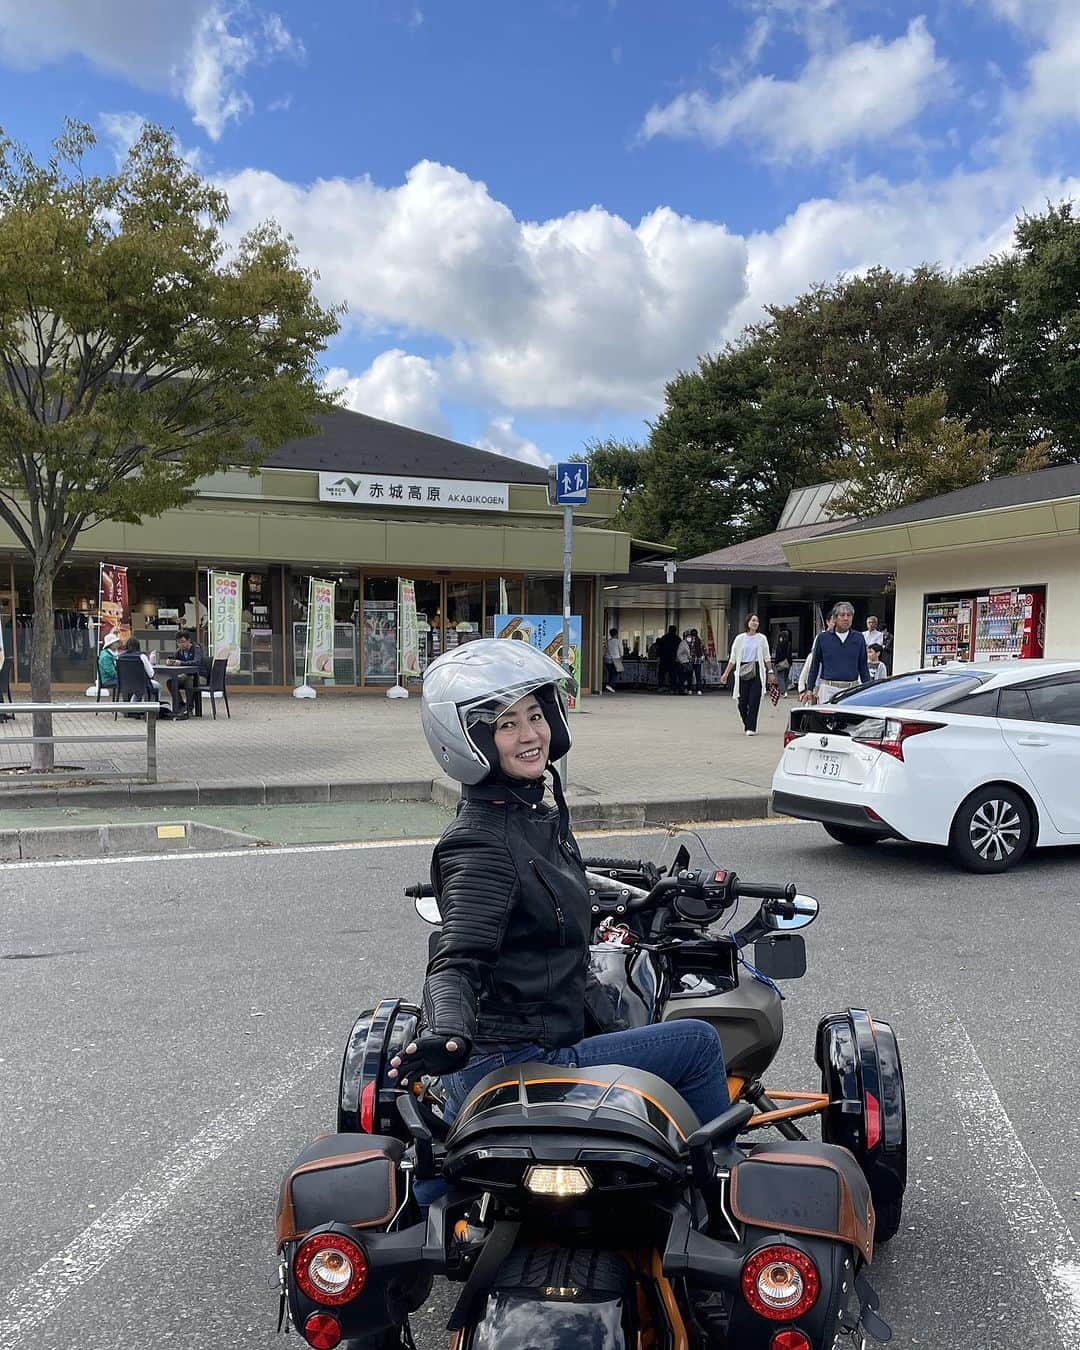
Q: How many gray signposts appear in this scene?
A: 1